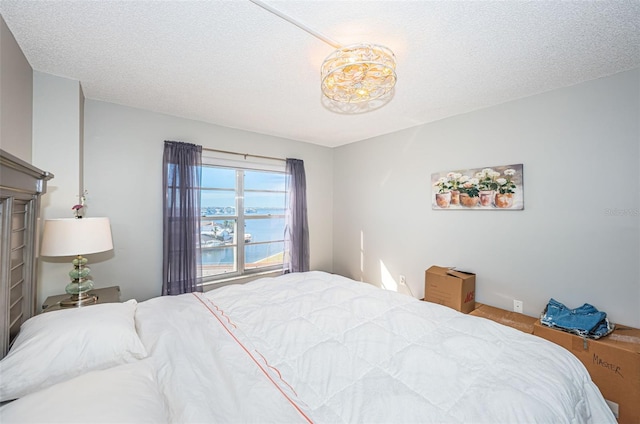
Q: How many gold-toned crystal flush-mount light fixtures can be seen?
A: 1